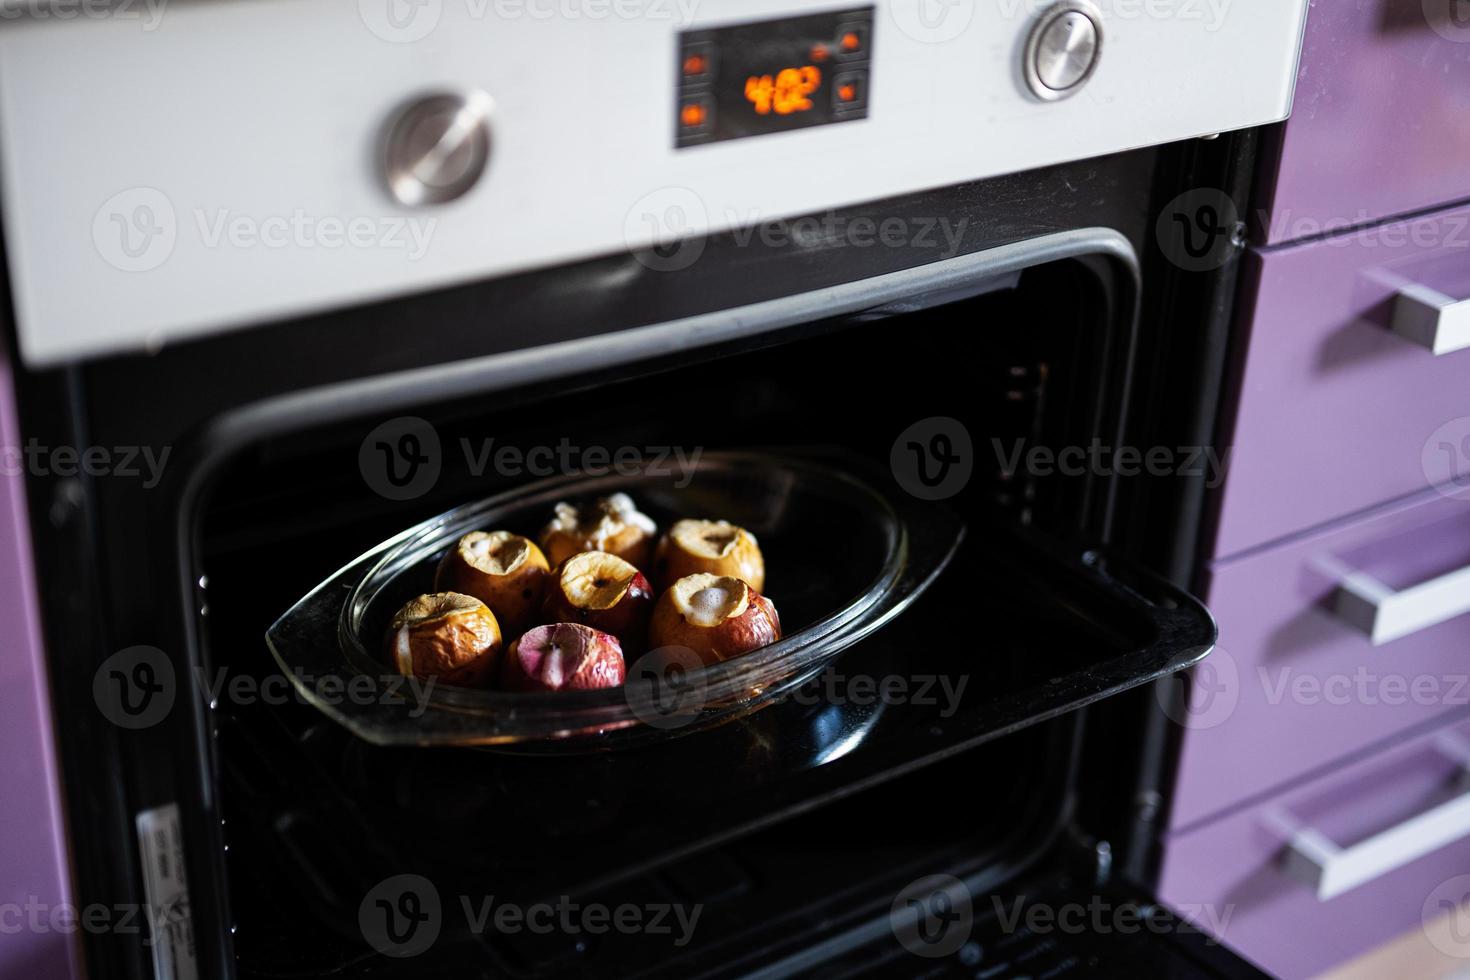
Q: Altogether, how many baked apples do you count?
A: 7